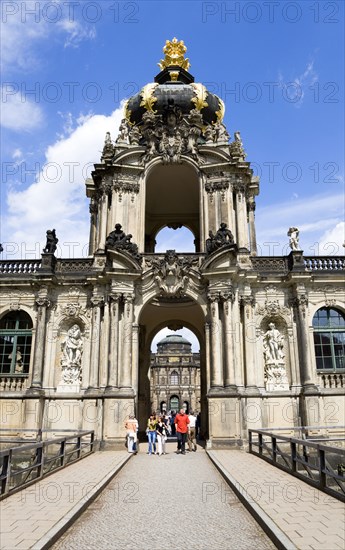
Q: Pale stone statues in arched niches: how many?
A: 2